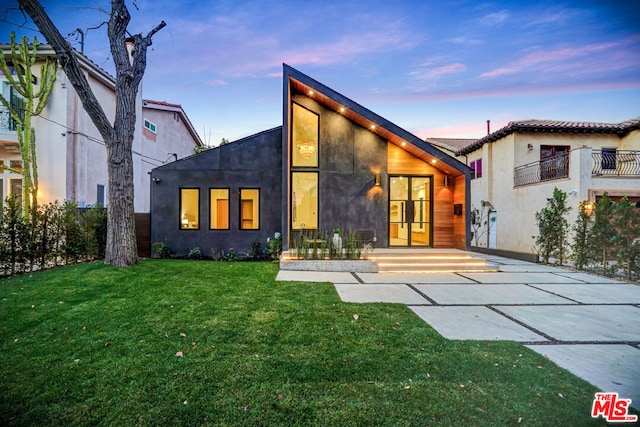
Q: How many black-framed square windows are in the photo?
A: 3